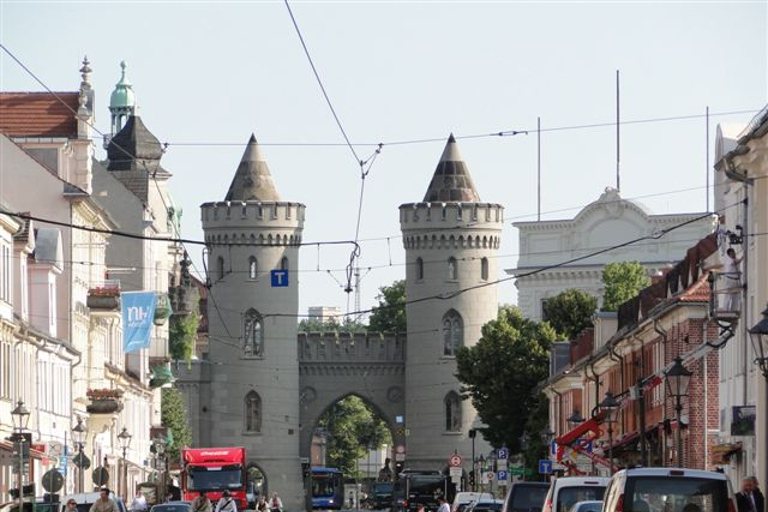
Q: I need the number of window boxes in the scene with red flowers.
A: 2